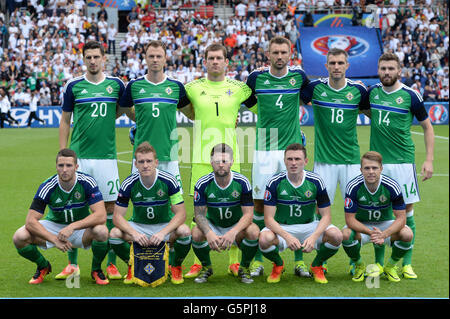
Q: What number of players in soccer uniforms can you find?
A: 11